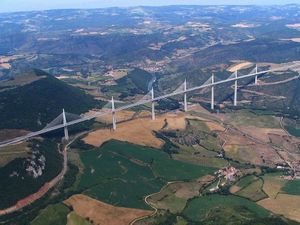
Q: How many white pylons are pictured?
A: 7